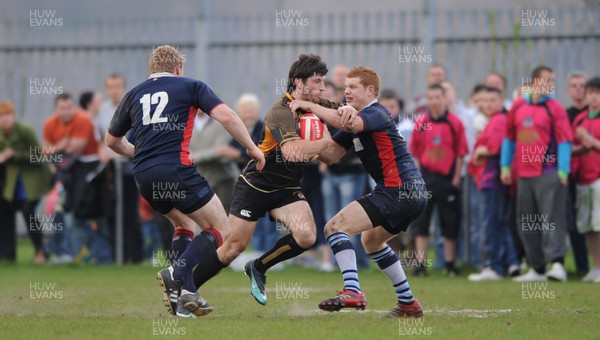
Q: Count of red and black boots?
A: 2